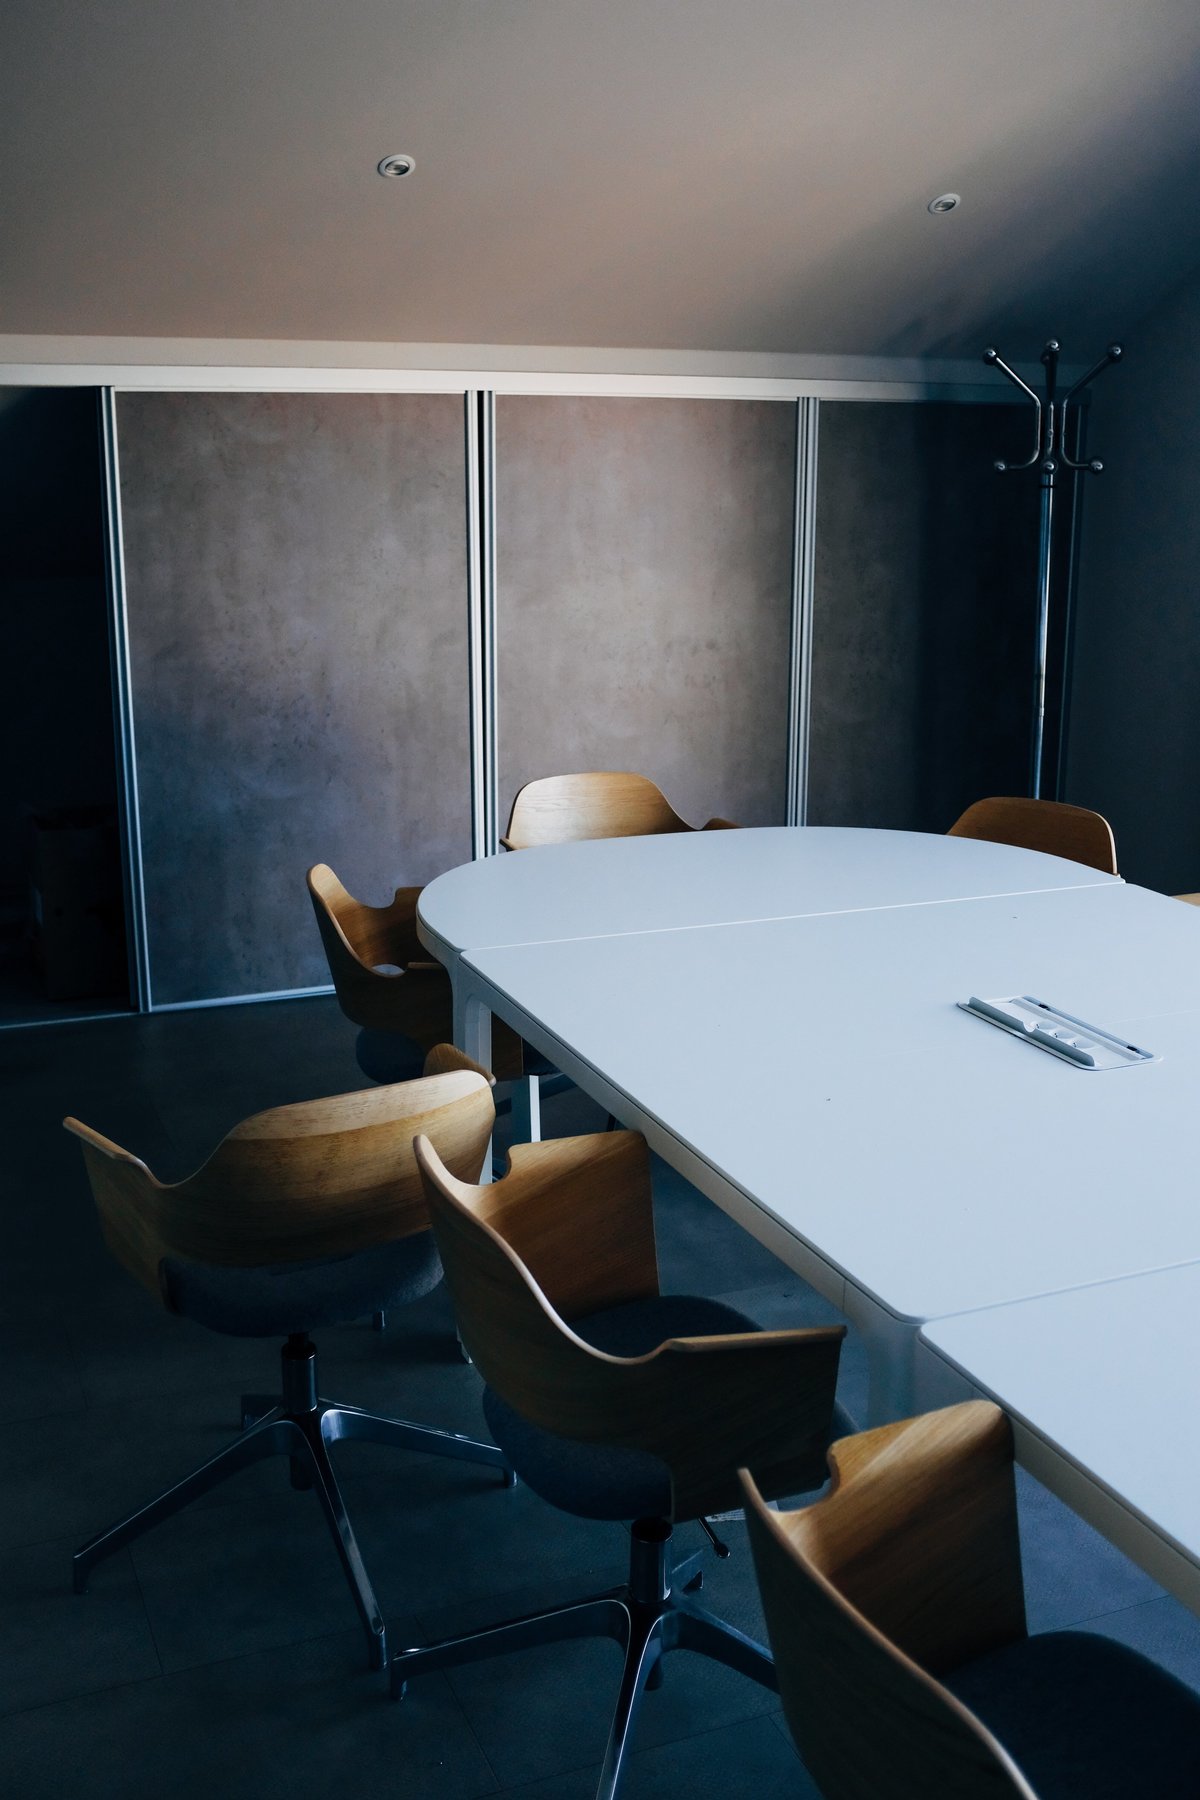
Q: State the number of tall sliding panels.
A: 3